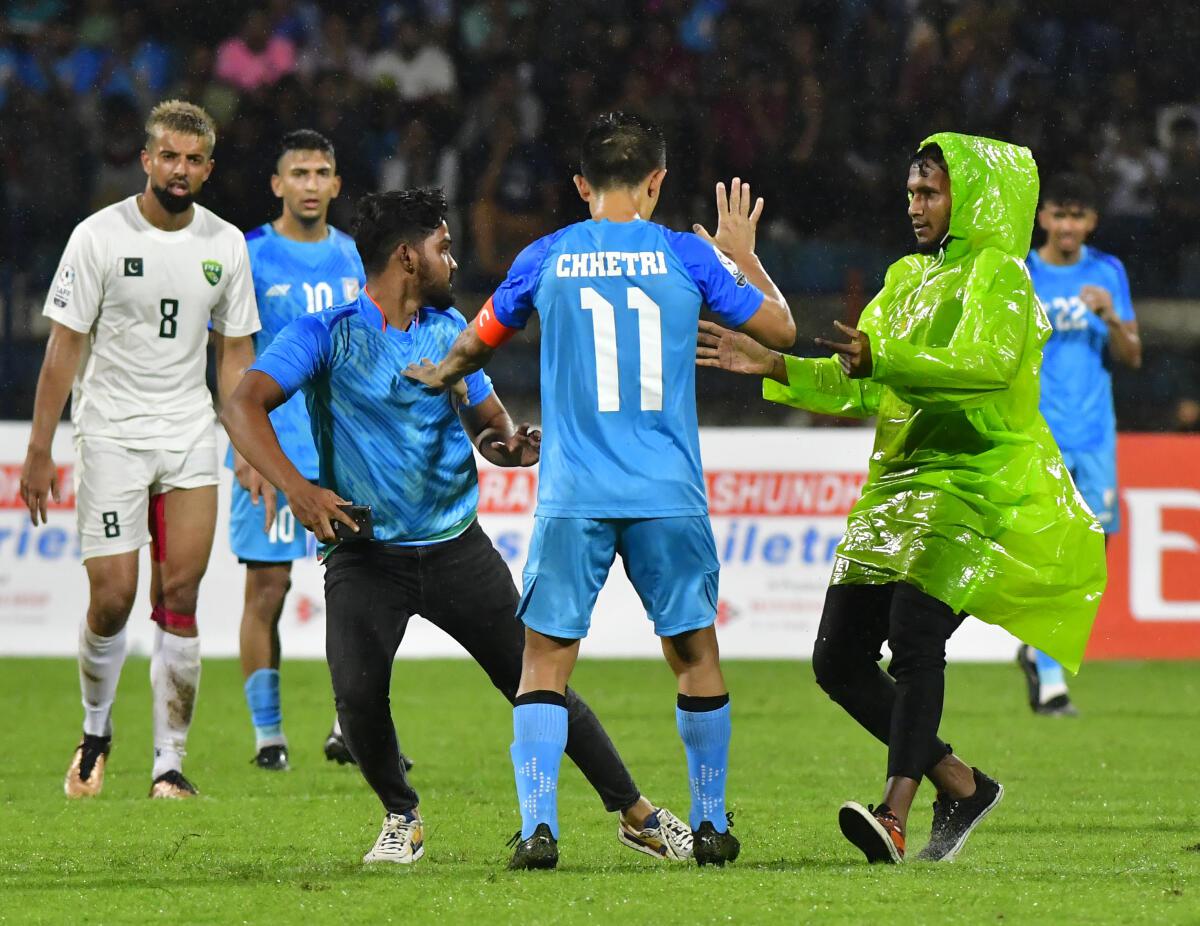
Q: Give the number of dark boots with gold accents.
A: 2